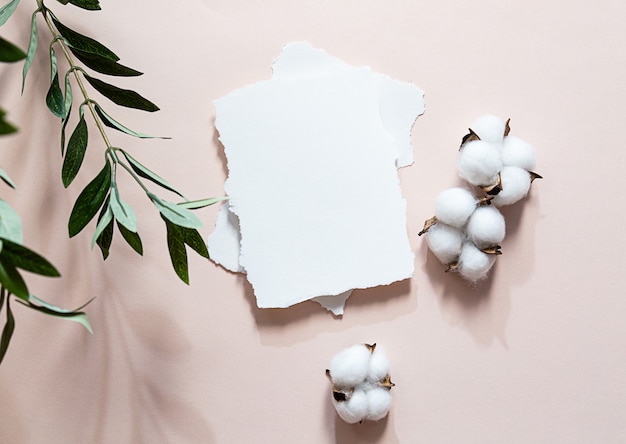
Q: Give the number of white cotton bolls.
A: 3